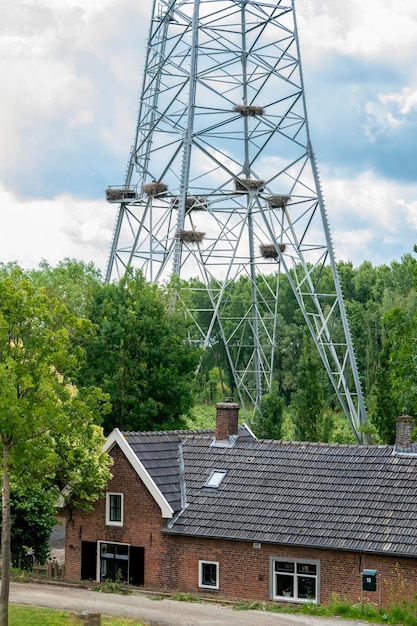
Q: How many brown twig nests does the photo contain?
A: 8